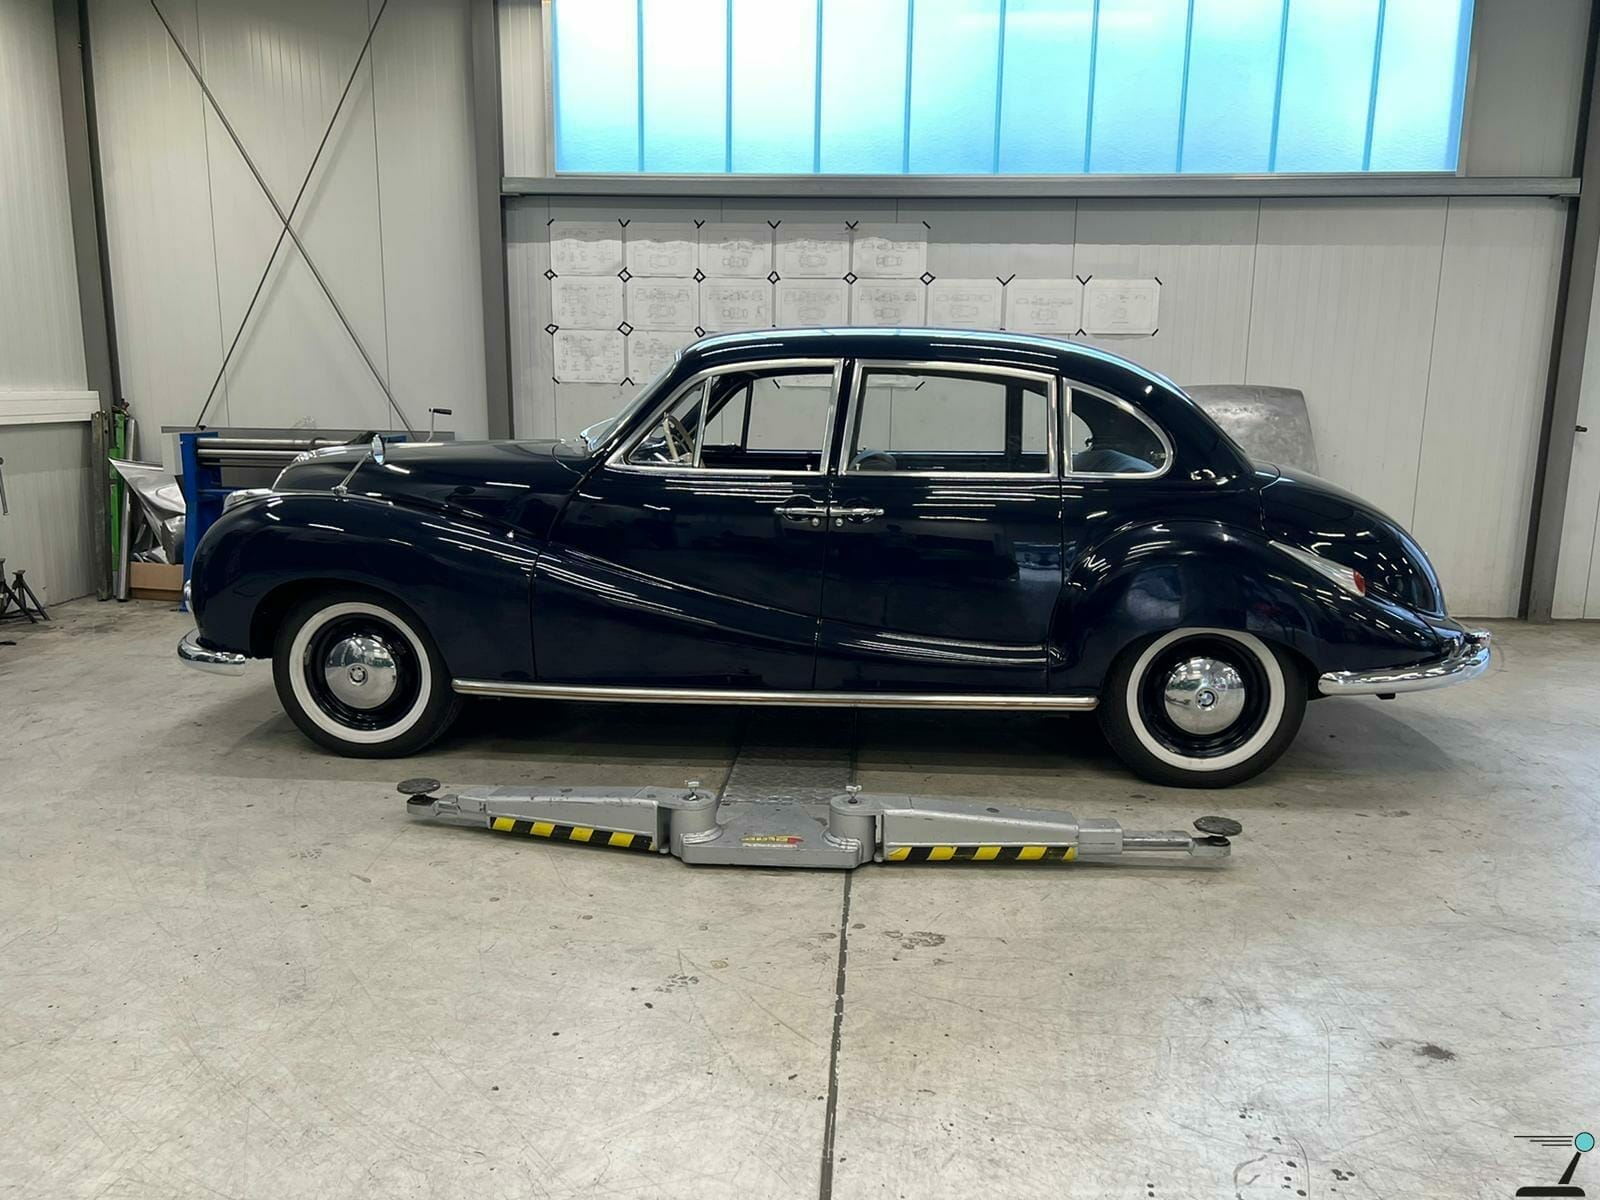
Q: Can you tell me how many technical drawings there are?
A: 15